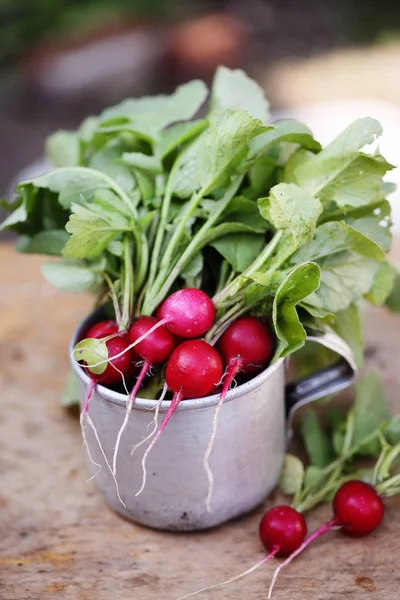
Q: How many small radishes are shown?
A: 8